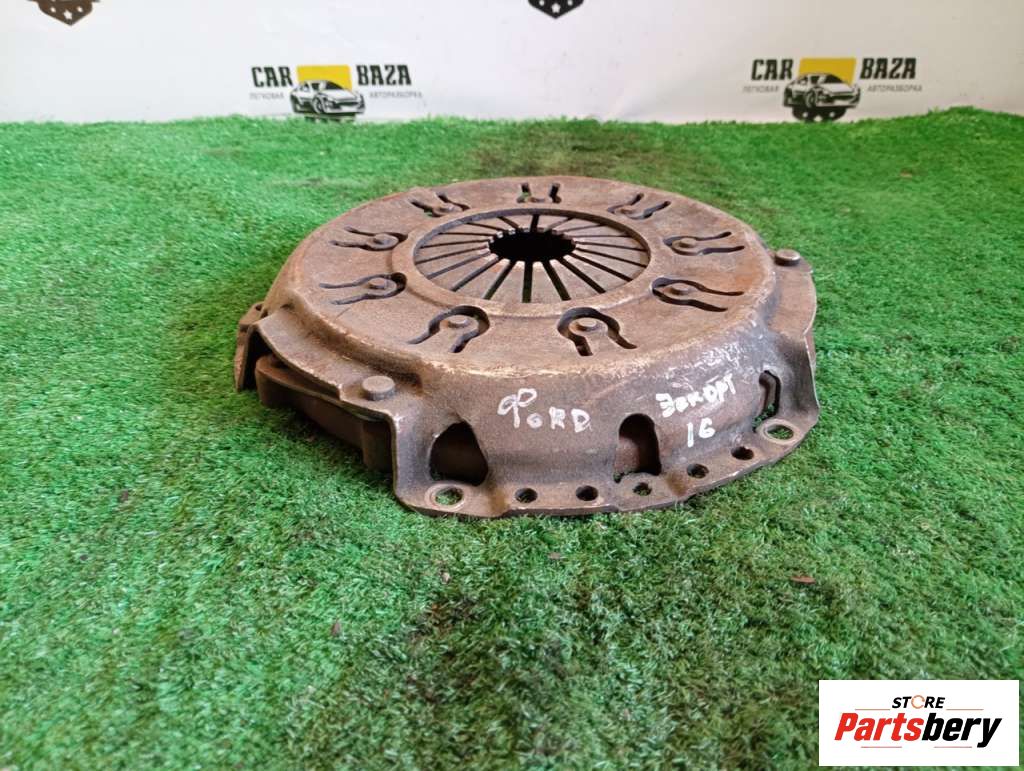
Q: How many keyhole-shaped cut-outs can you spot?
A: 9